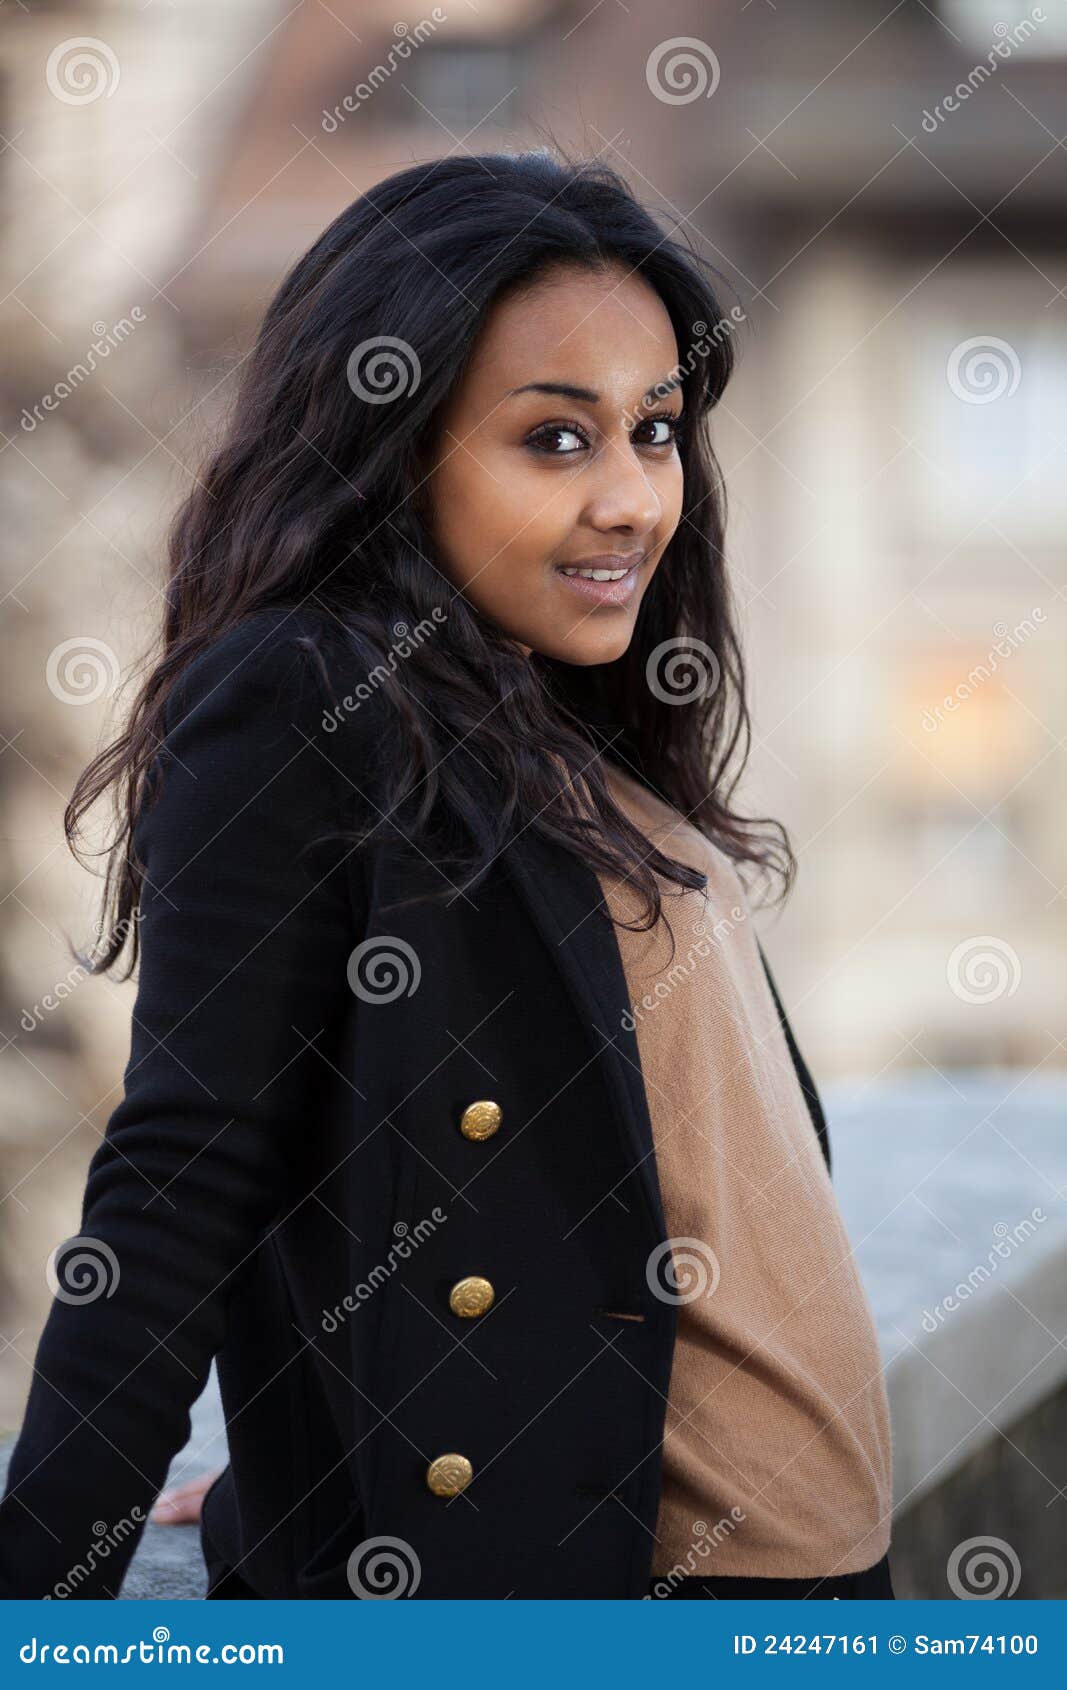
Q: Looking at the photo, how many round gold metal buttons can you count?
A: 3